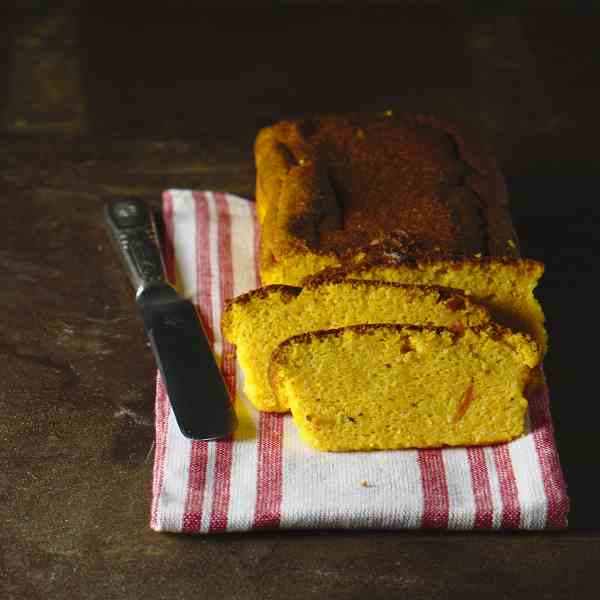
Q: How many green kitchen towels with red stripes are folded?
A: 0